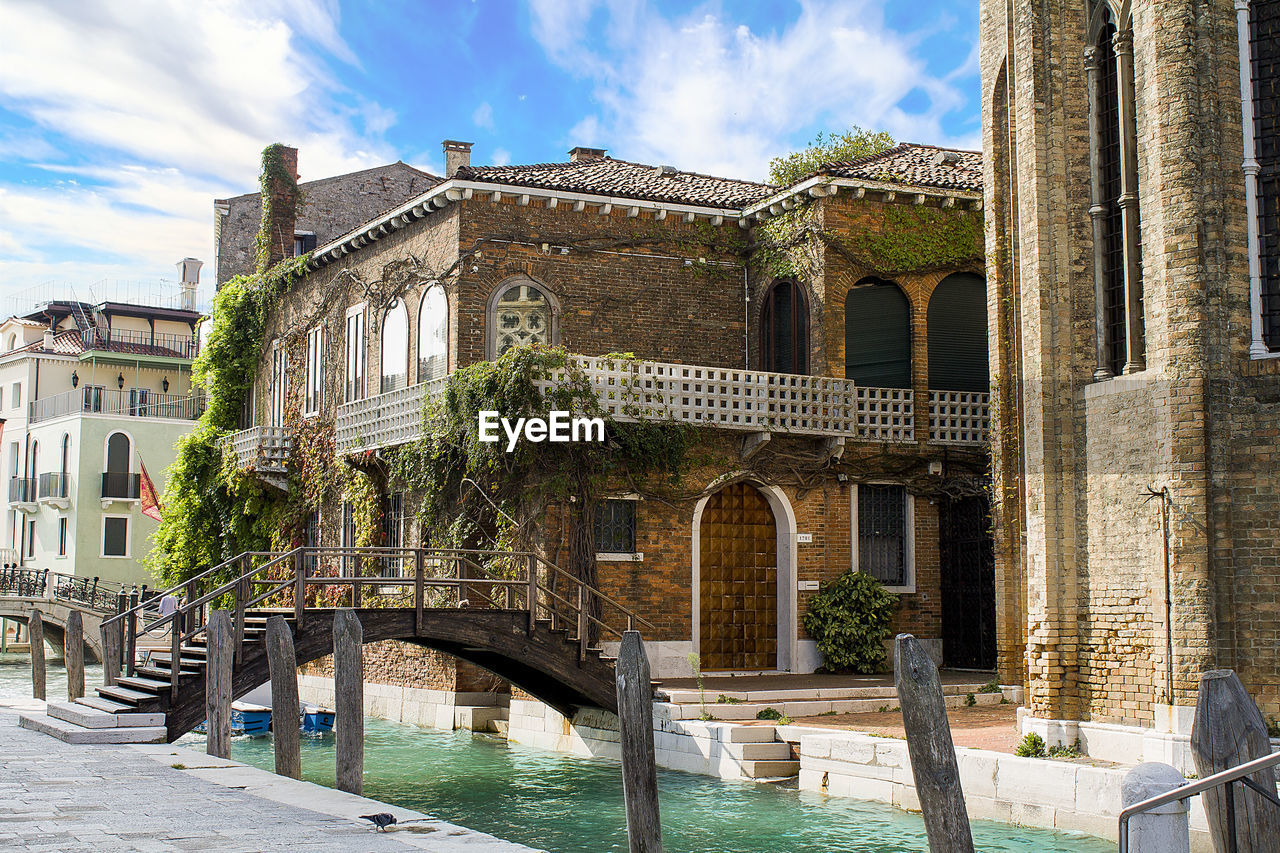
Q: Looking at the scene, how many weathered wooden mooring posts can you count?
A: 9